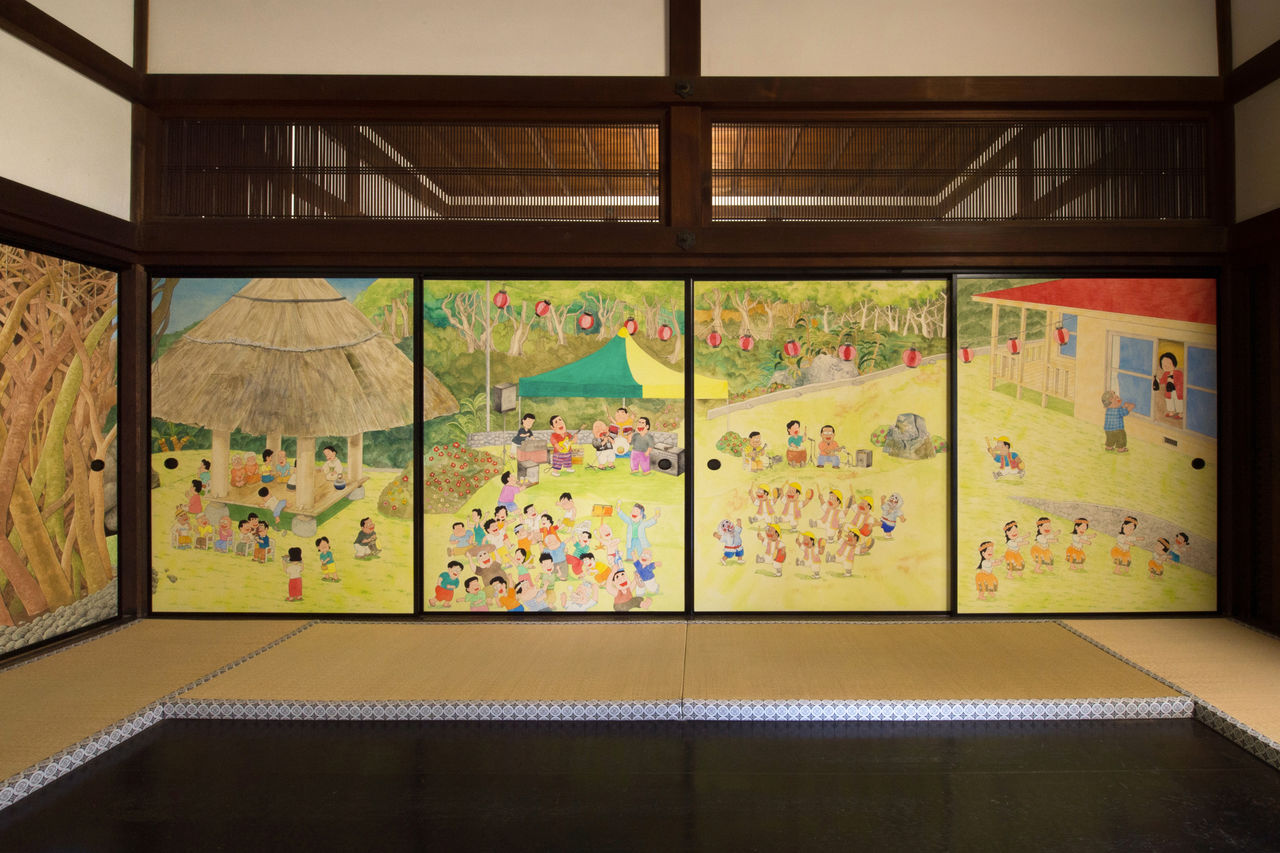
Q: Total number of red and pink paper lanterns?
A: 13